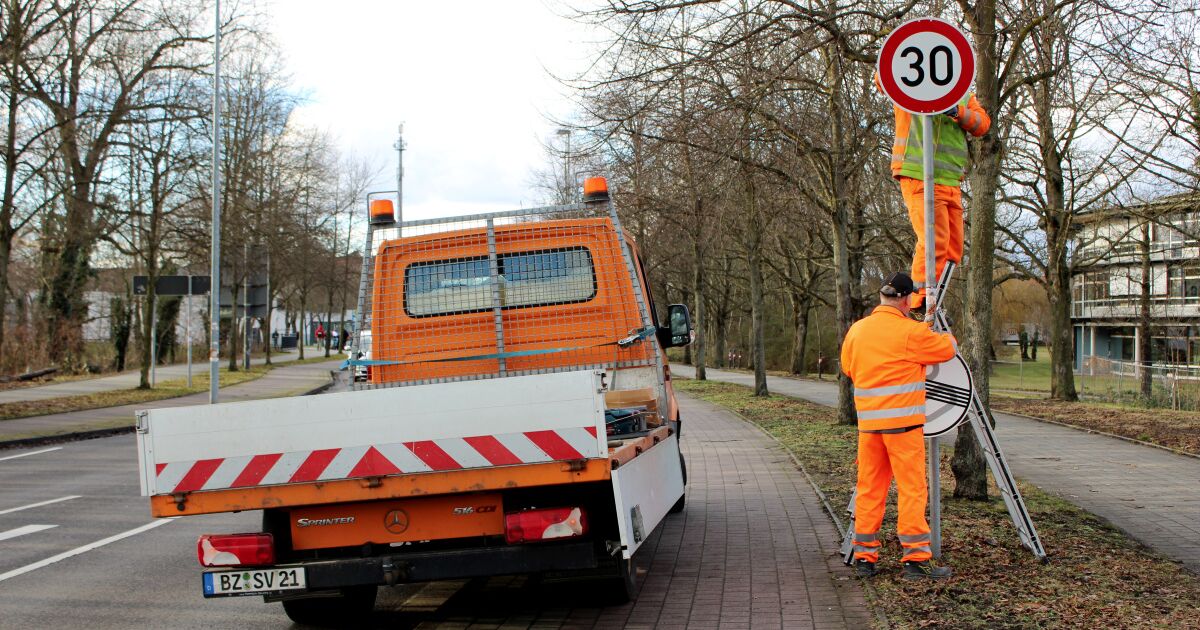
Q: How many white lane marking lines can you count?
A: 4